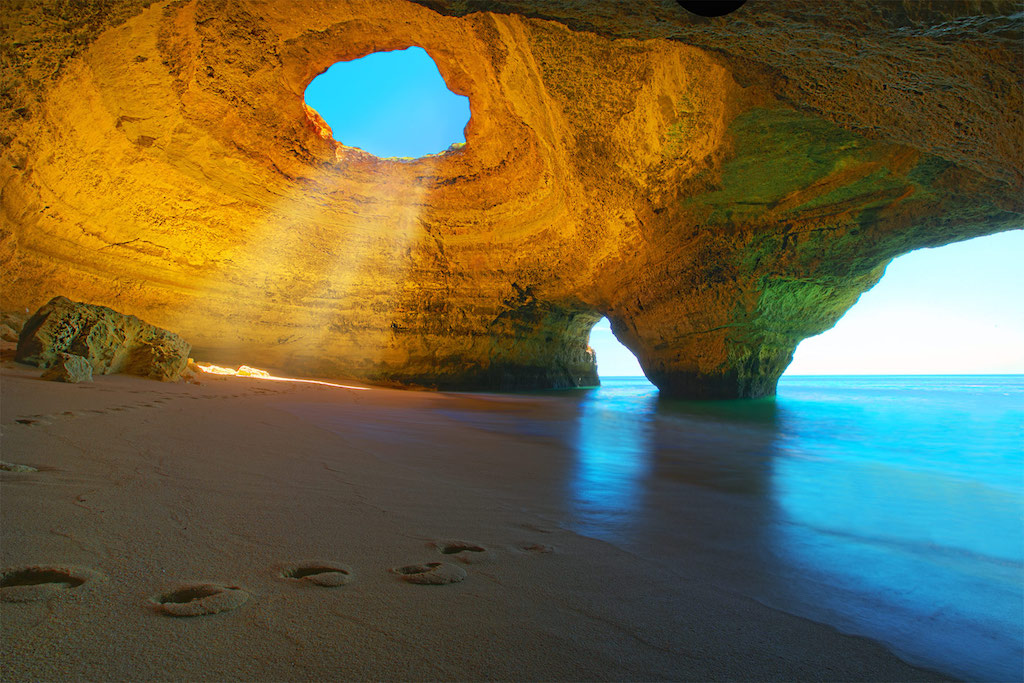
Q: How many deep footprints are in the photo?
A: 5